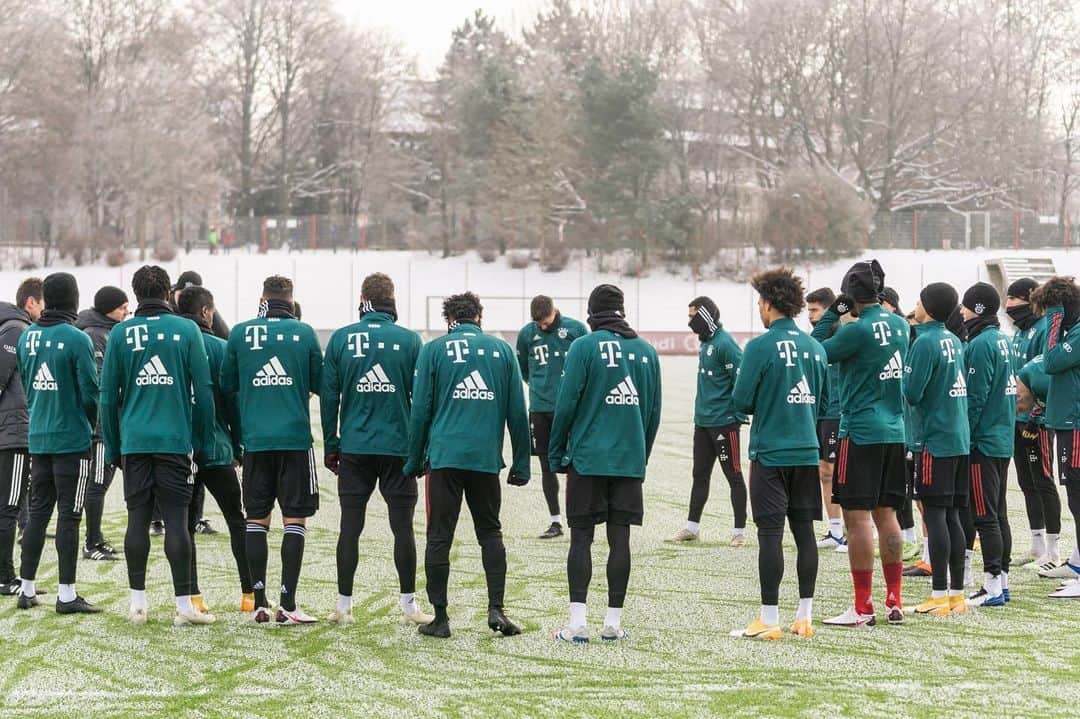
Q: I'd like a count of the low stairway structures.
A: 1